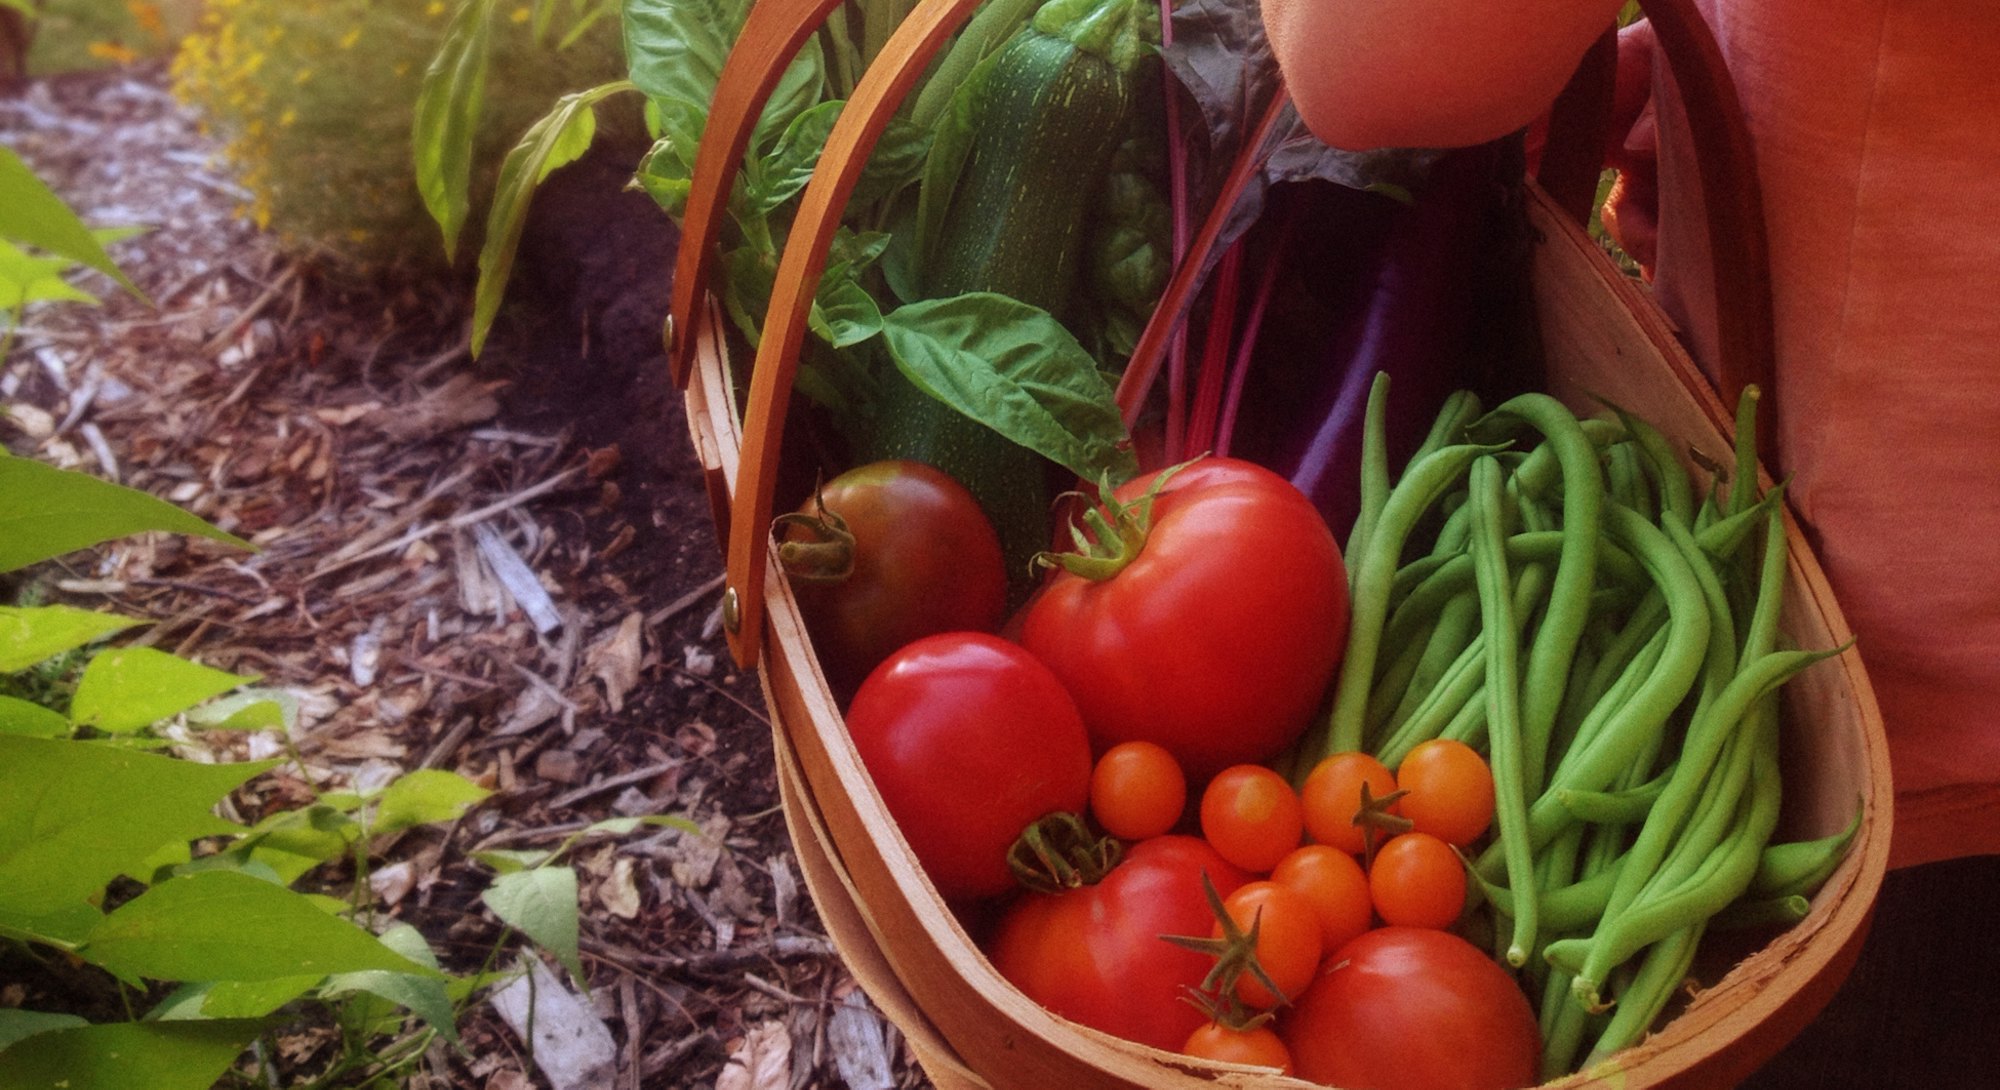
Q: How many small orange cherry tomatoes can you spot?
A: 8